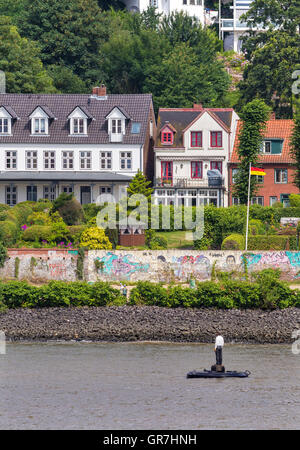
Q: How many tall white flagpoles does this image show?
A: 1